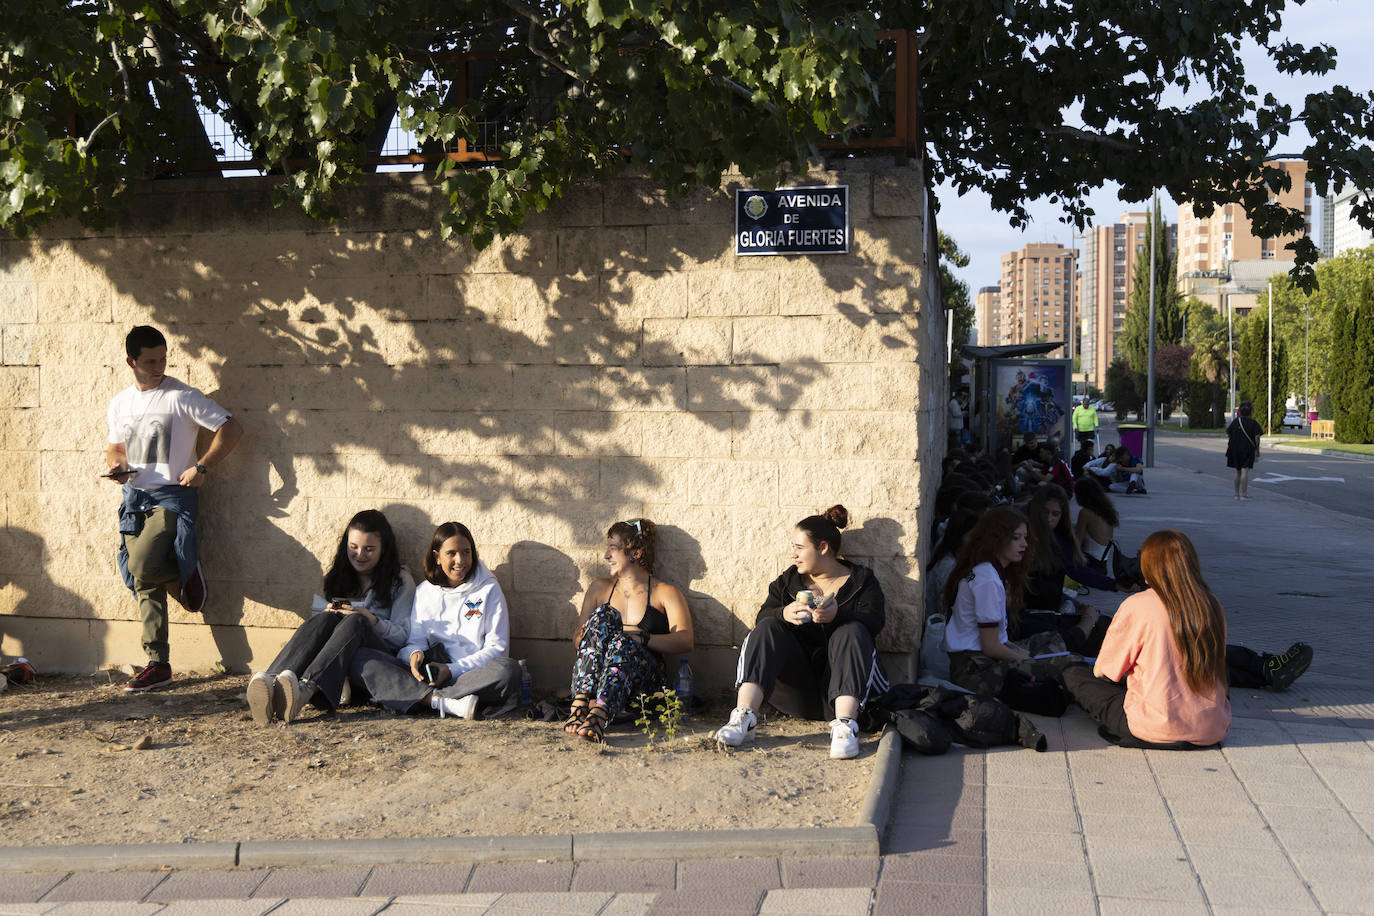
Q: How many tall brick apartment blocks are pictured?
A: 4